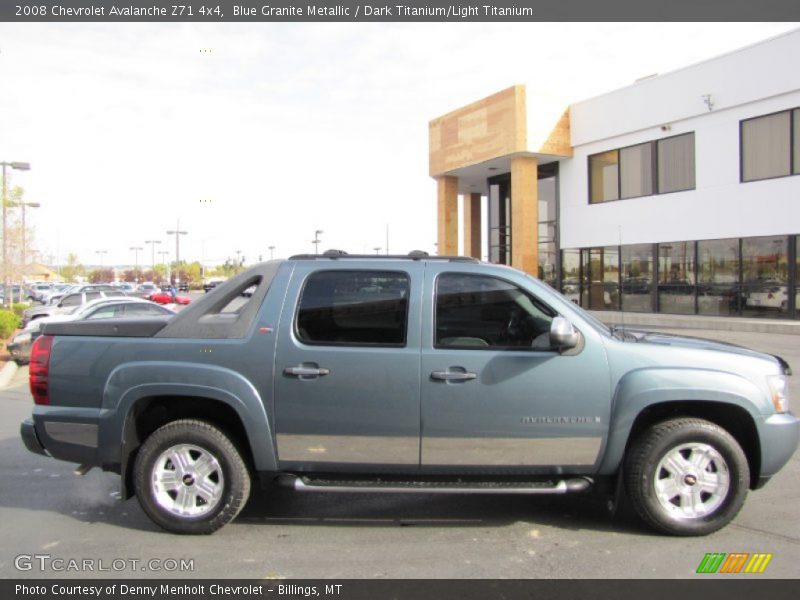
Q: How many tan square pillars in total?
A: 3